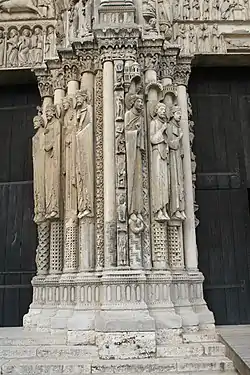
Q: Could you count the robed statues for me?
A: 7